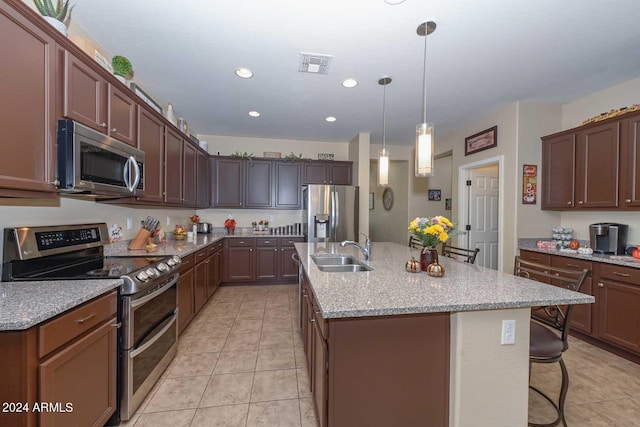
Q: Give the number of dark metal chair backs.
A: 3